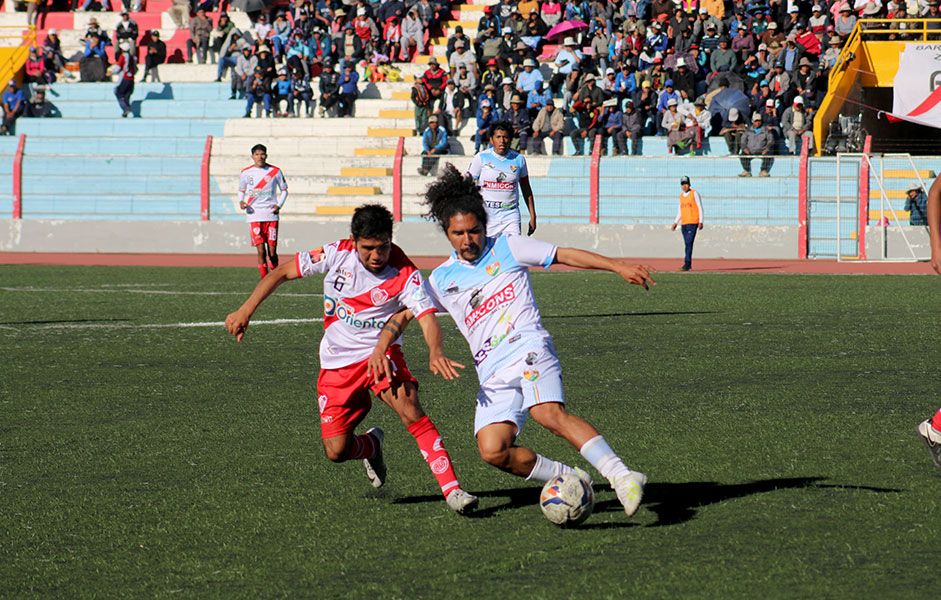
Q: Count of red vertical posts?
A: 6